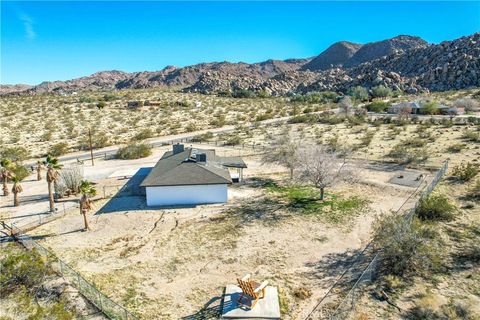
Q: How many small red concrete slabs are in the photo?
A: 0